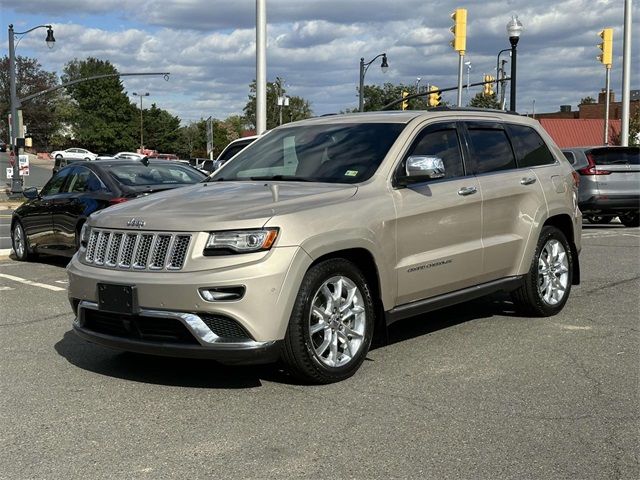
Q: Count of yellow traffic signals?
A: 5